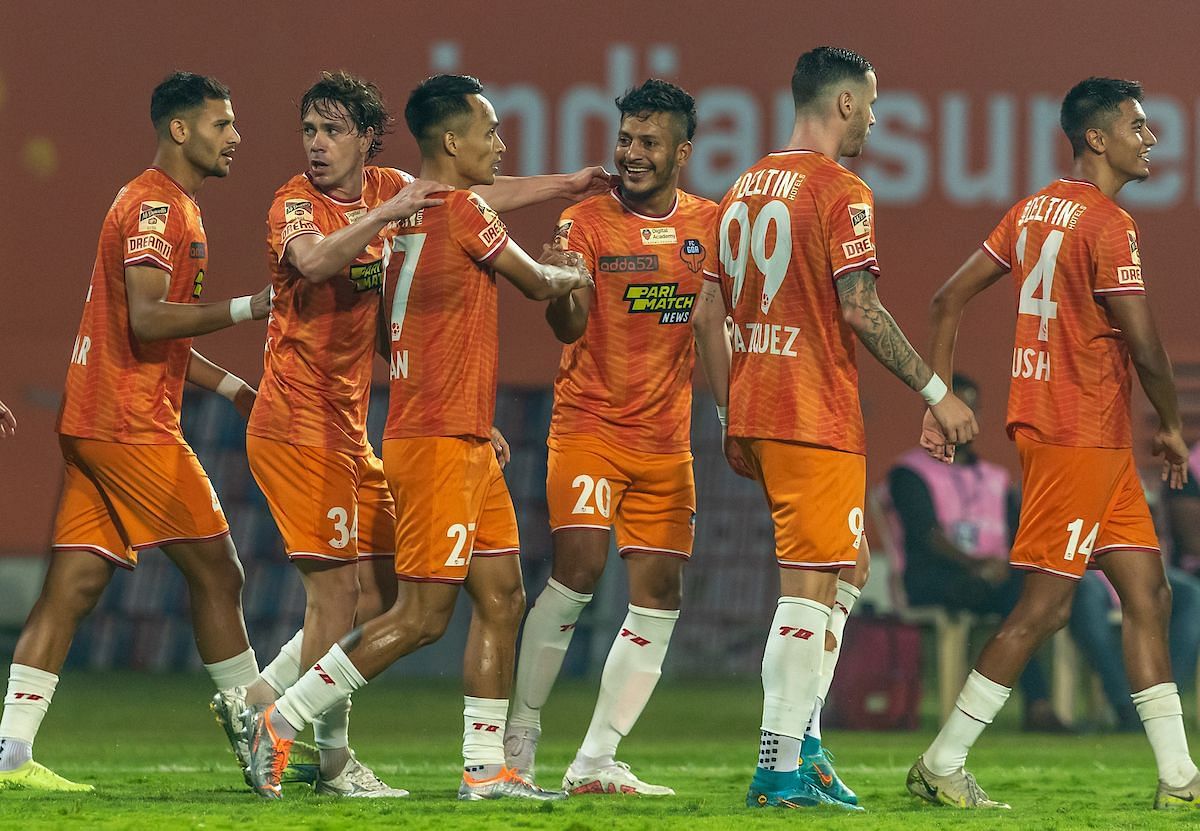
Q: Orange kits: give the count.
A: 6